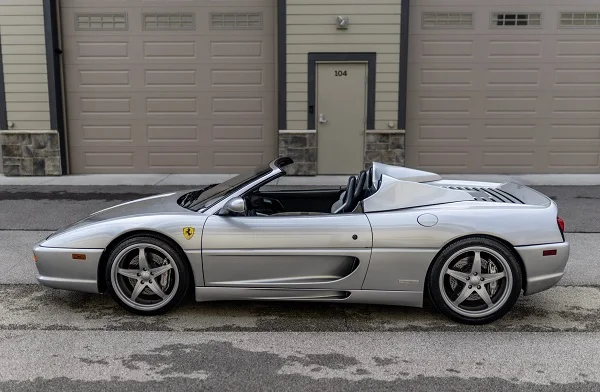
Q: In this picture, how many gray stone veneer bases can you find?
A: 3